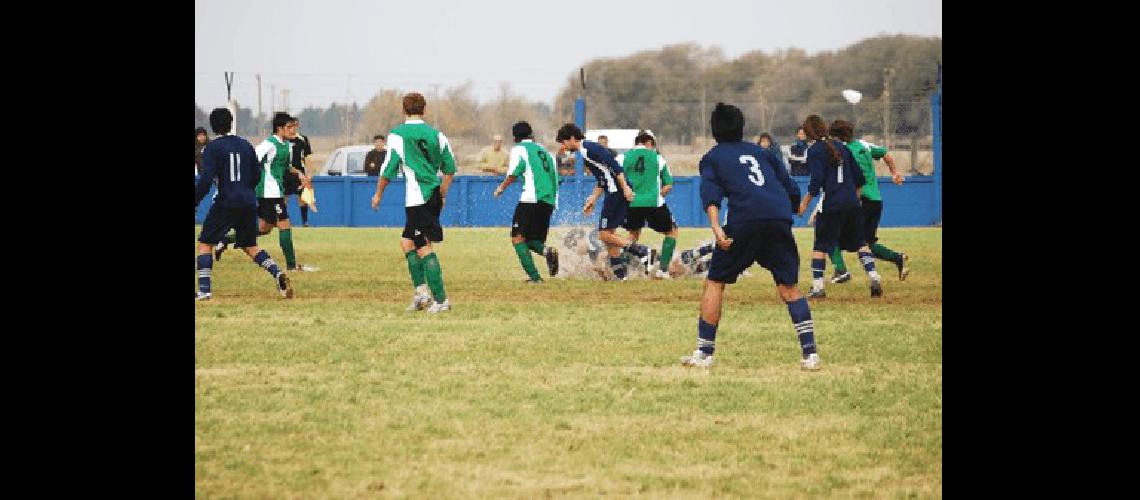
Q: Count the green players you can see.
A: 5